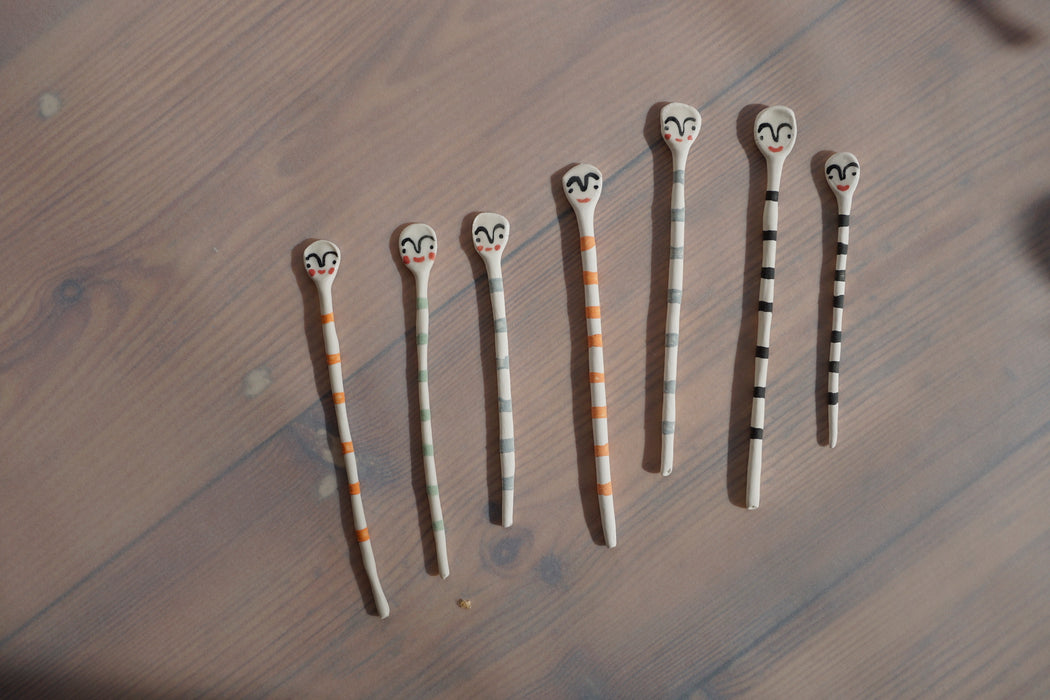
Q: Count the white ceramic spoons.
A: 7